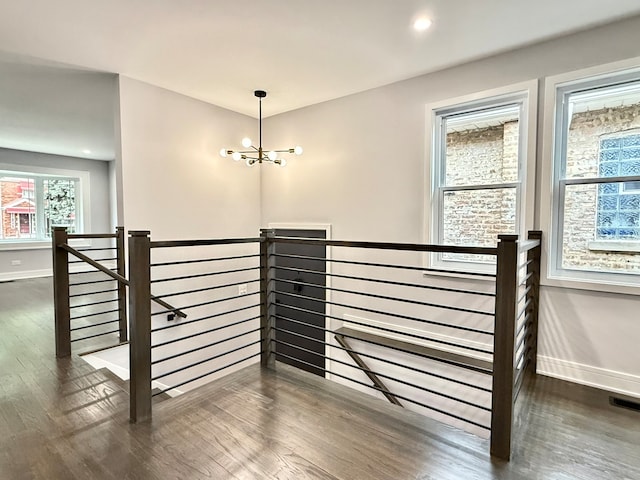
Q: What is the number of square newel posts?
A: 6